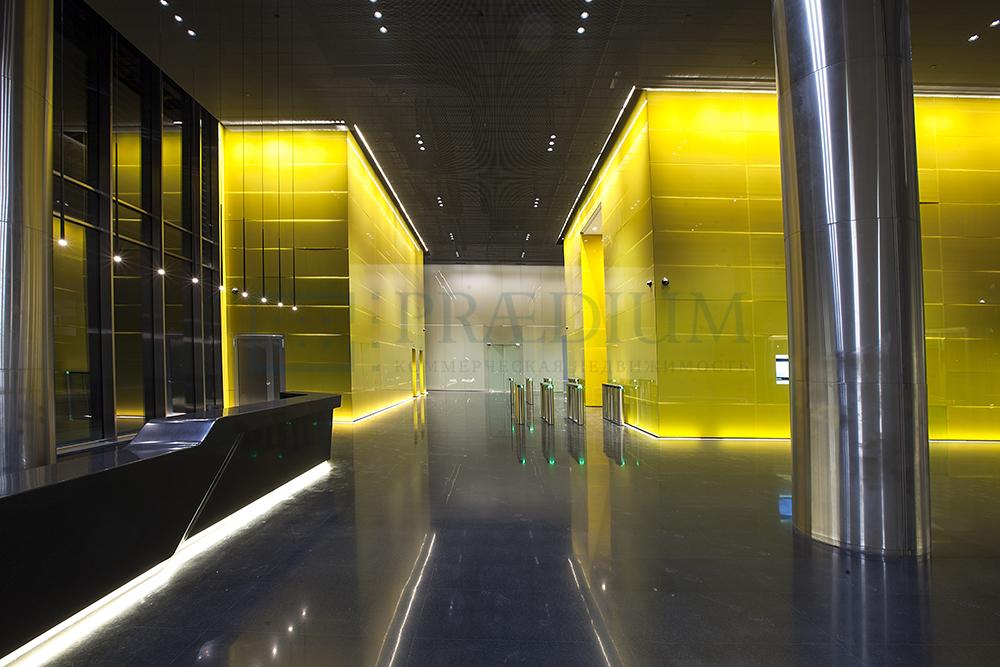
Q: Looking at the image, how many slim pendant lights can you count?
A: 9